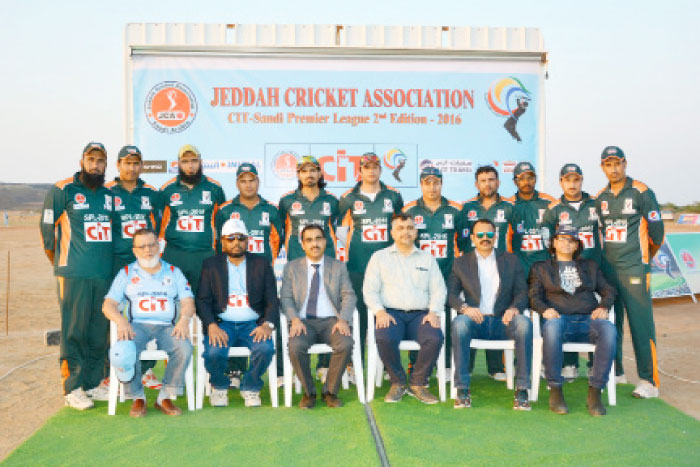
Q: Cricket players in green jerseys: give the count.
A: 11